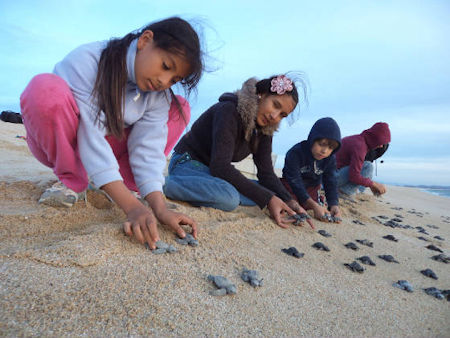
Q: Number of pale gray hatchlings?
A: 4